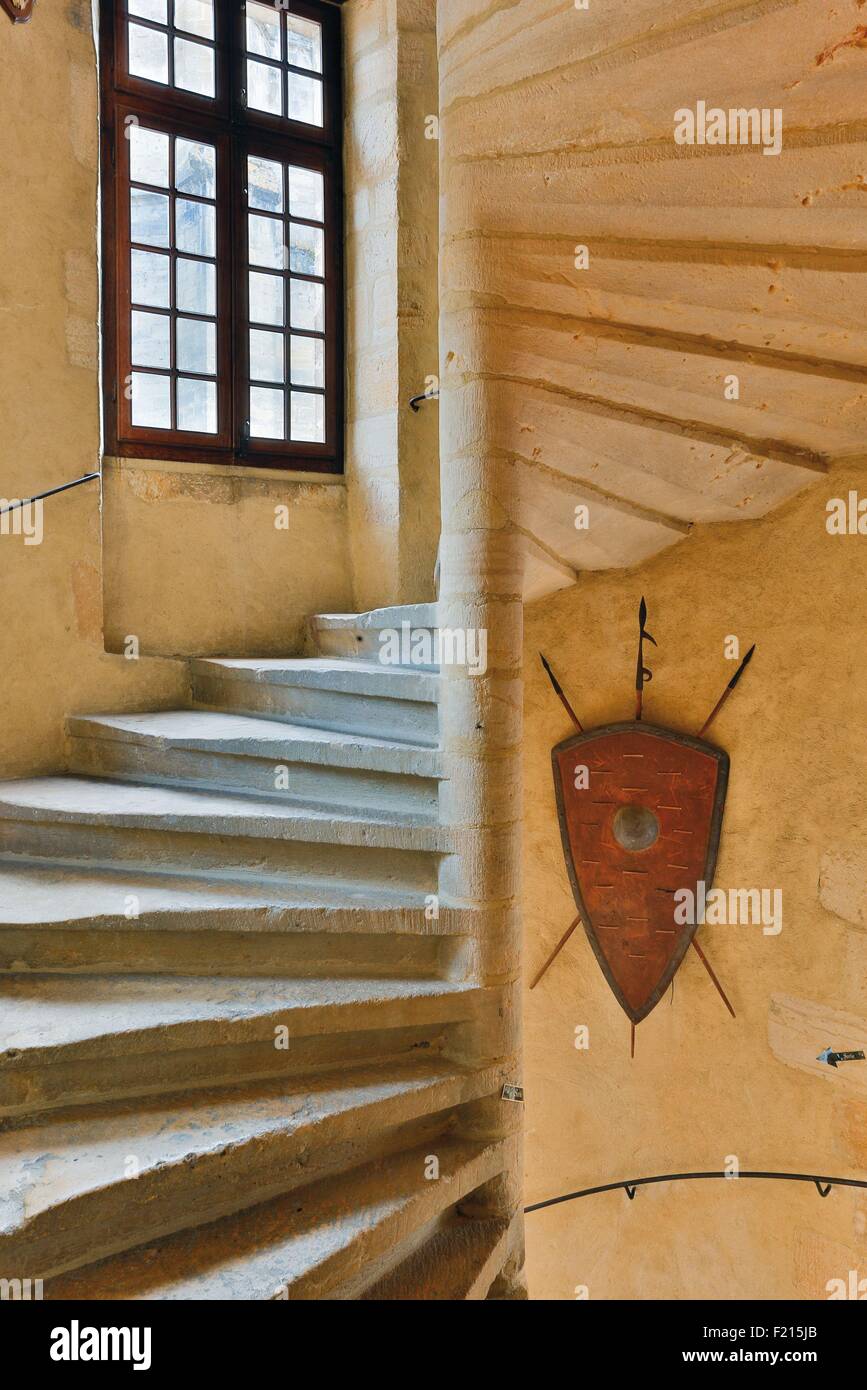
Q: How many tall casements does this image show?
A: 2